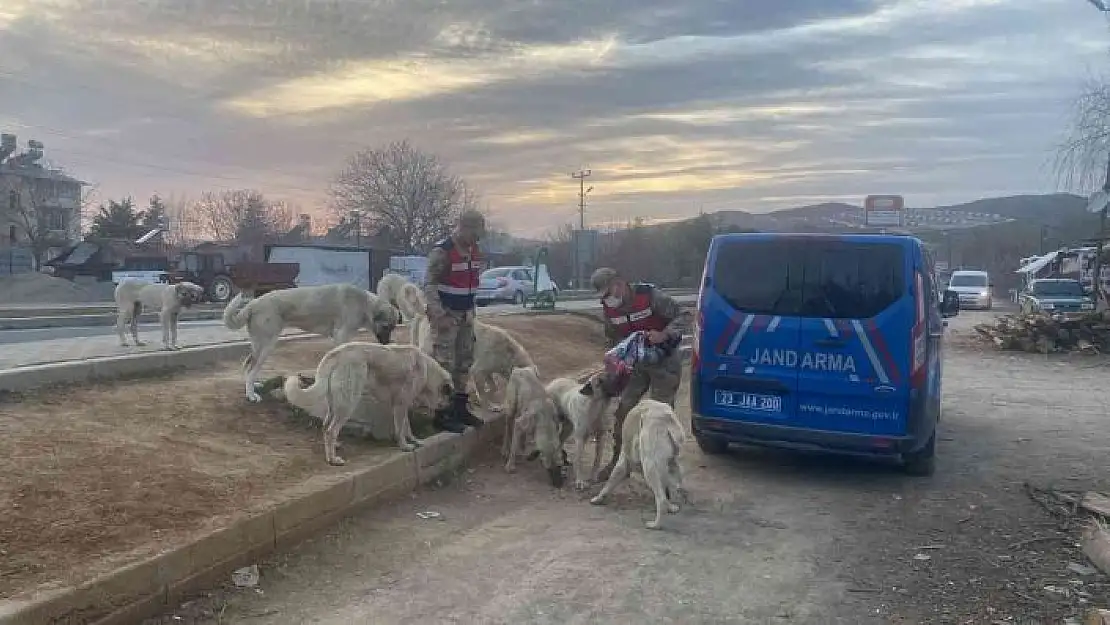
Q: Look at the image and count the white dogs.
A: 8